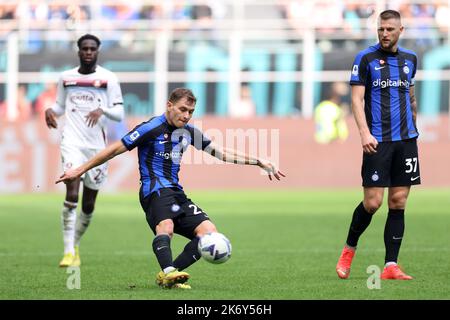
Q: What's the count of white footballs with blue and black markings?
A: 1